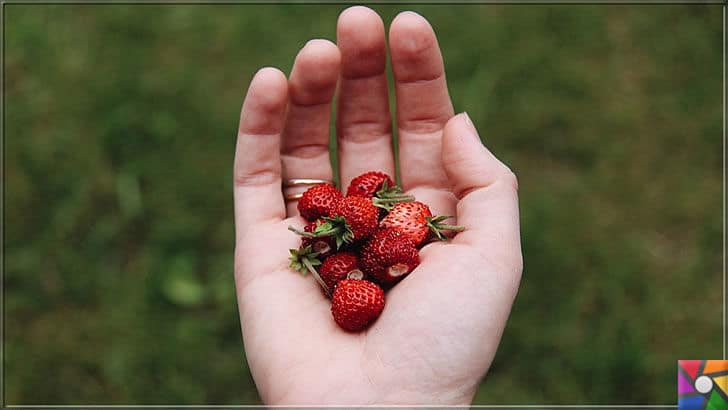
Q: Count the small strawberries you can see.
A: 8